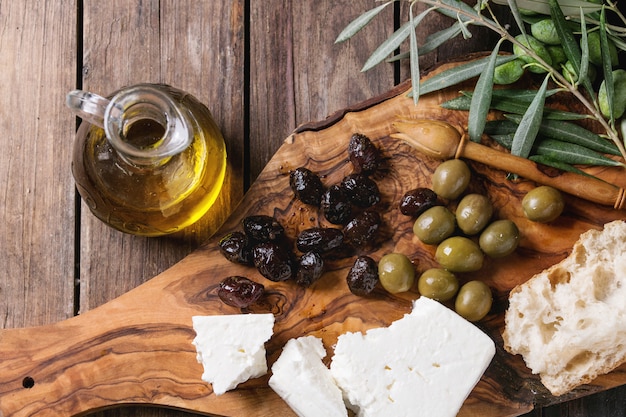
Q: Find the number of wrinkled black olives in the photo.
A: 13